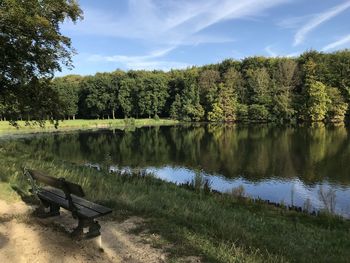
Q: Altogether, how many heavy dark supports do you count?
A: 2